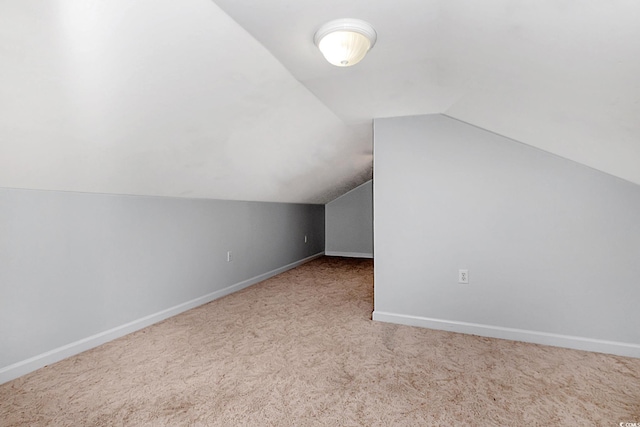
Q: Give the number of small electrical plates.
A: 3